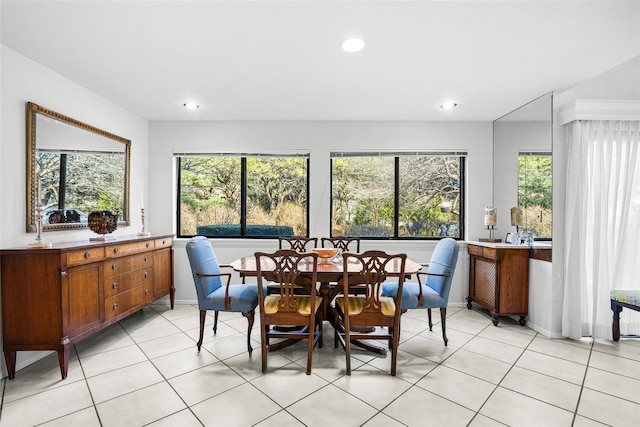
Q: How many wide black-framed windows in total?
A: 2